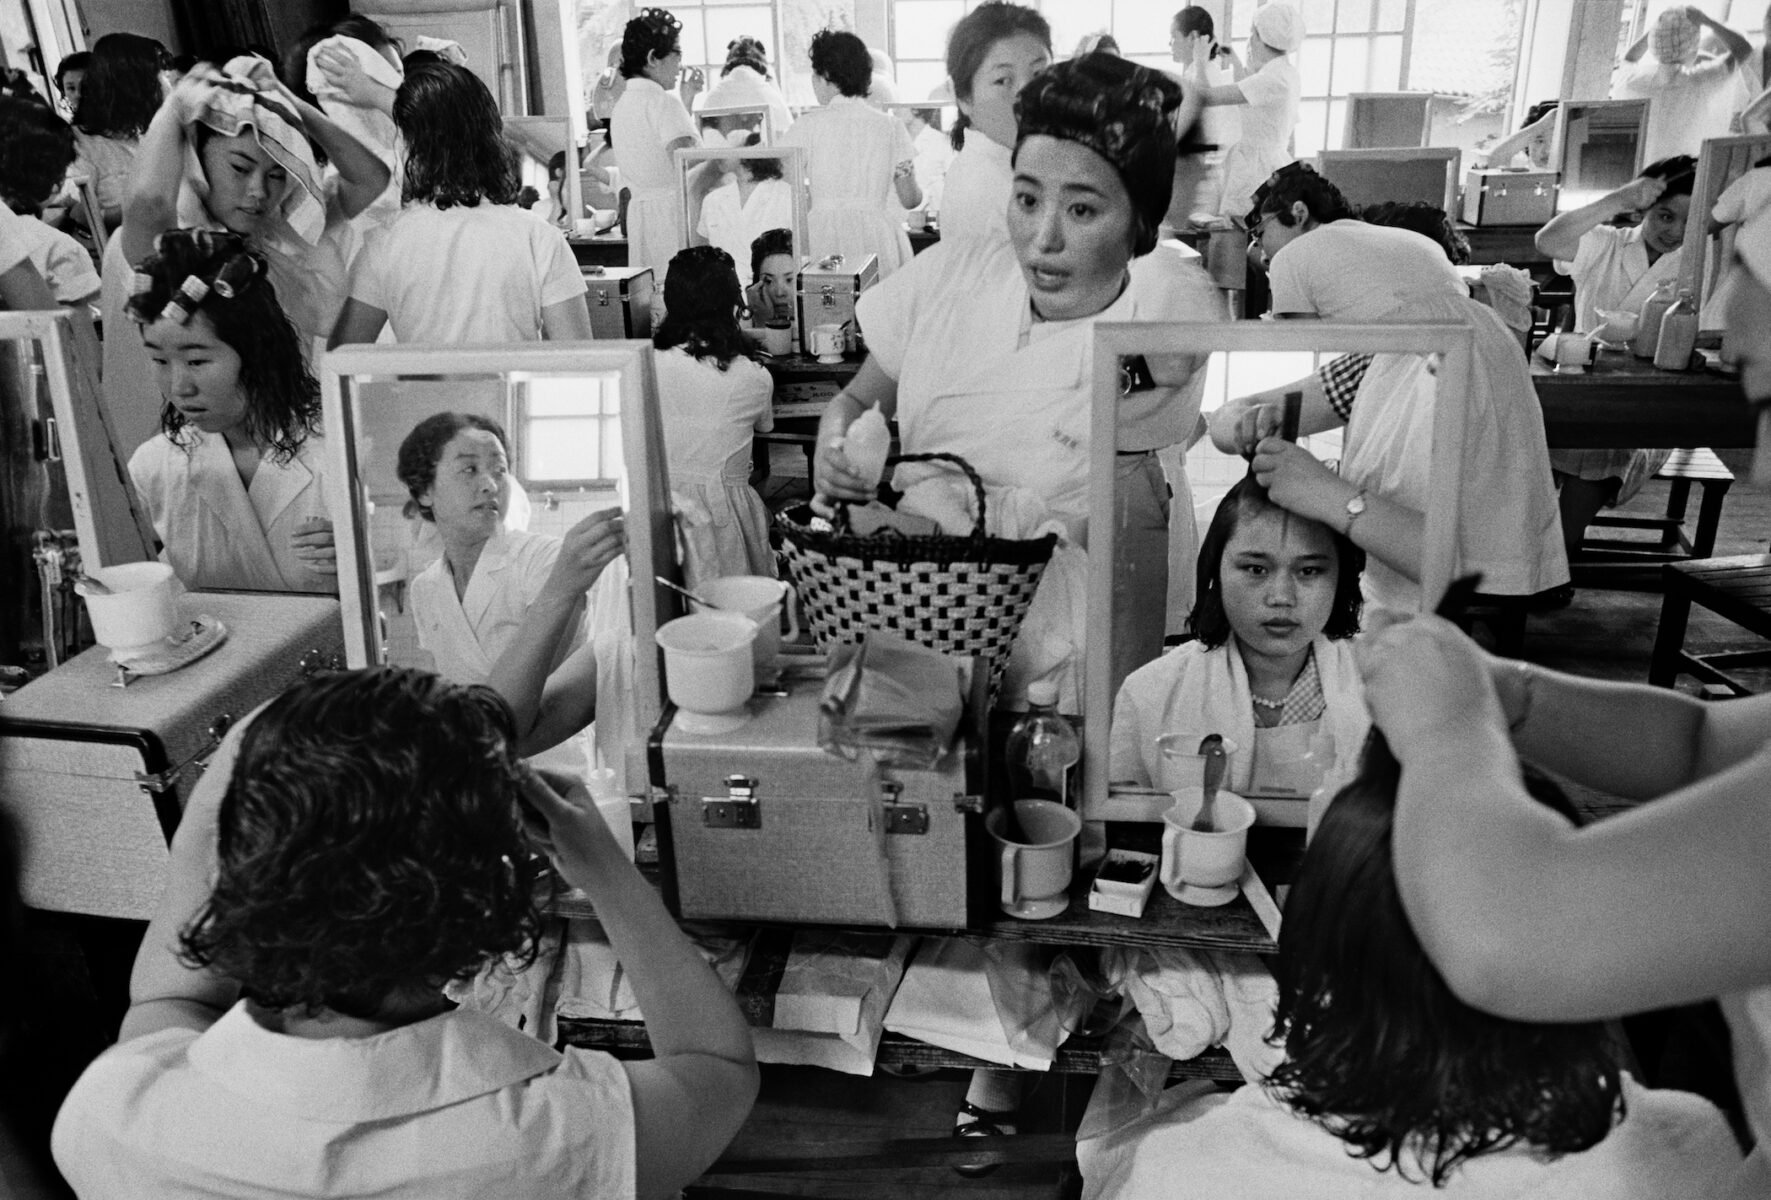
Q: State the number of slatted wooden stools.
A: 2